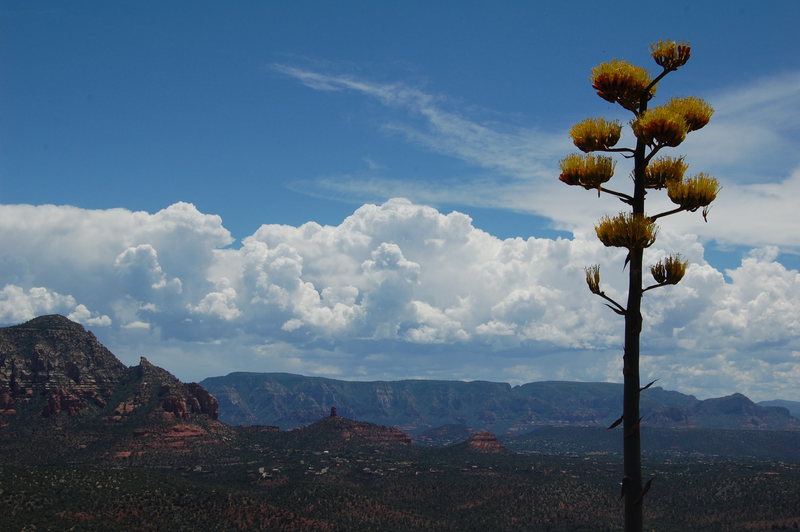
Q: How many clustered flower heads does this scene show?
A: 11